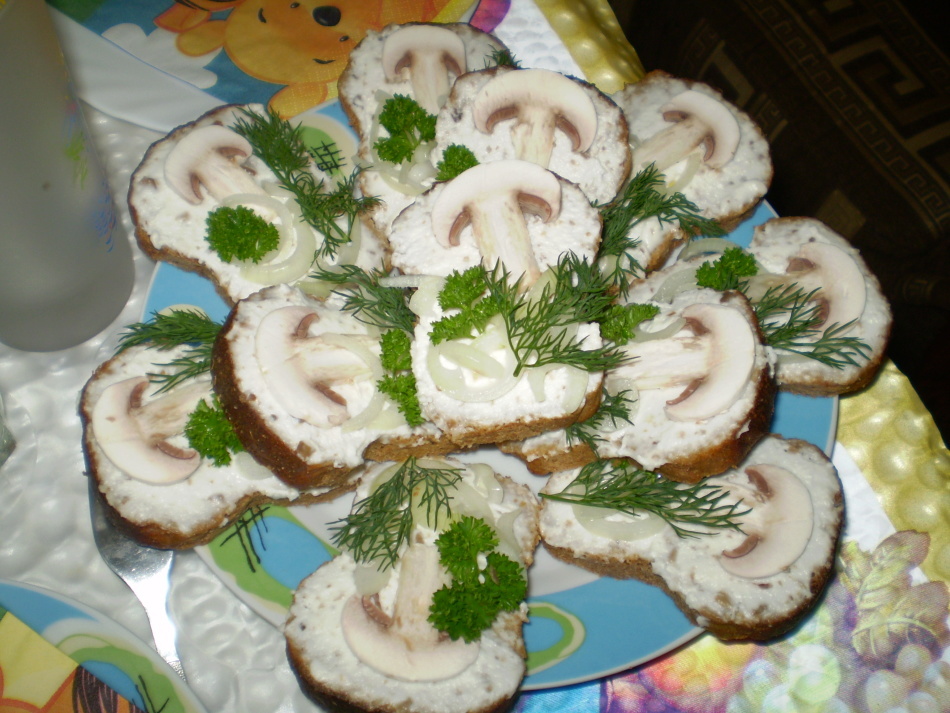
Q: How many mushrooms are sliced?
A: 11